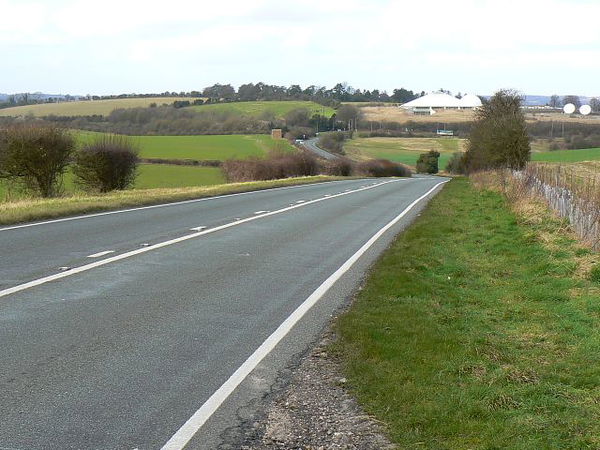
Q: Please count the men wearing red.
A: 0